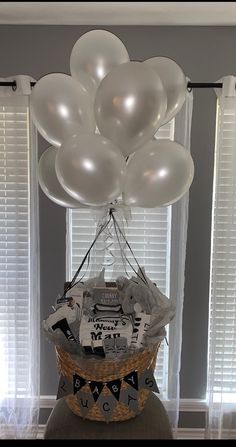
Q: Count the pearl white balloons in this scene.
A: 7